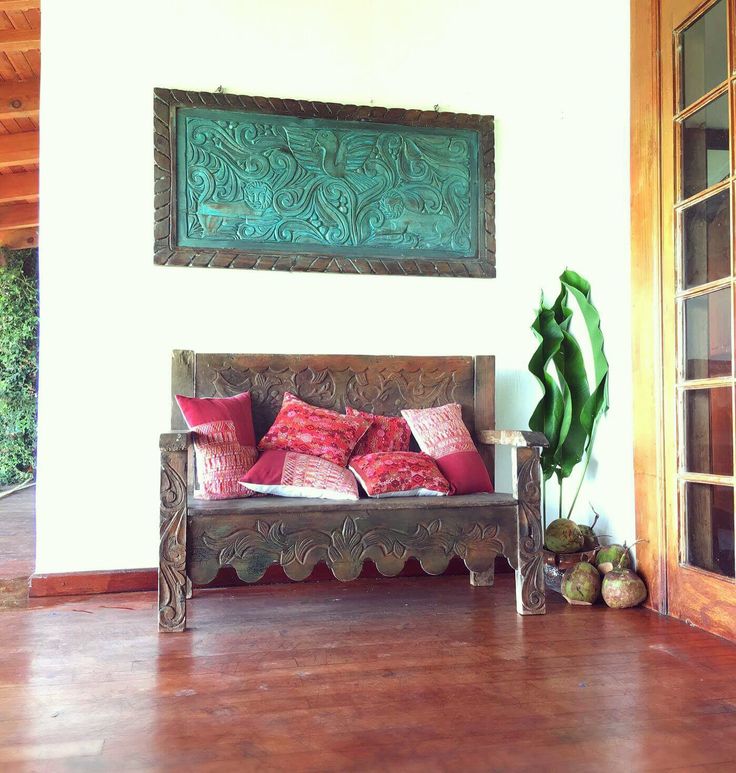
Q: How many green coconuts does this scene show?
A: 5